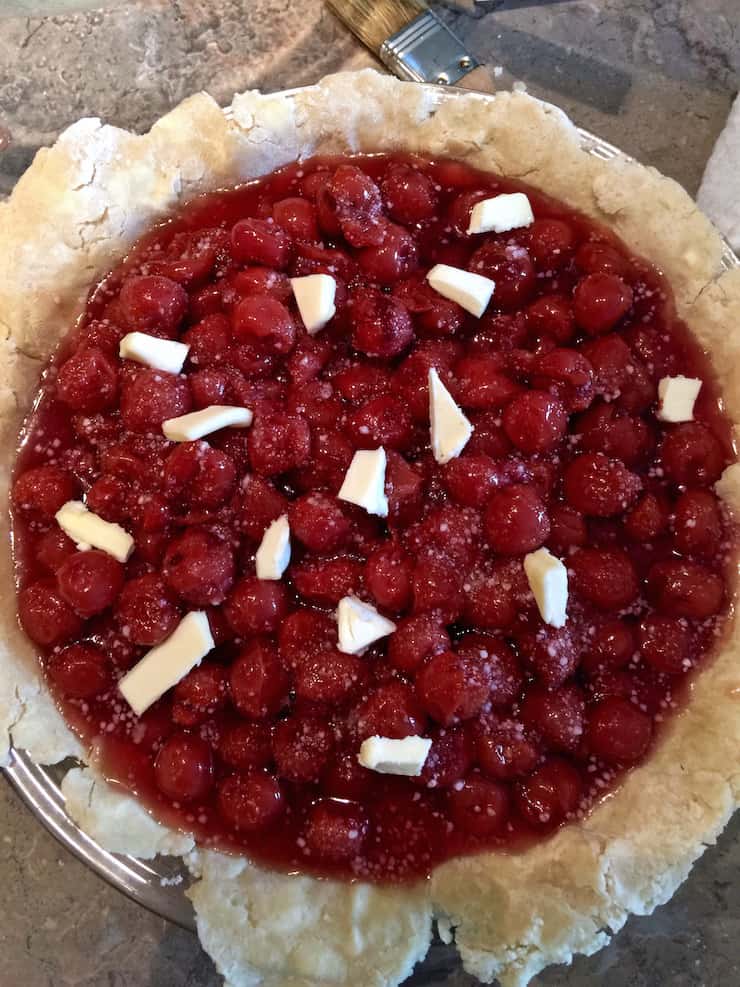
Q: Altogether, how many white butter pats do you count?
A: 14